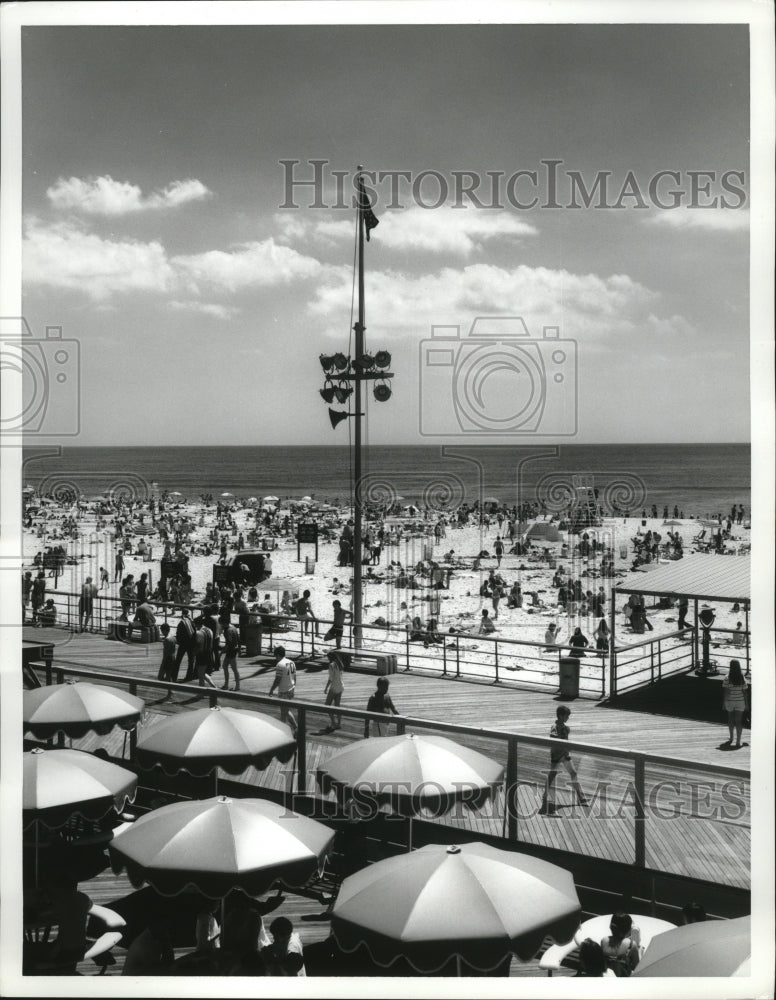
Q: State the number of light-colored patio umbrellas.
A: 7